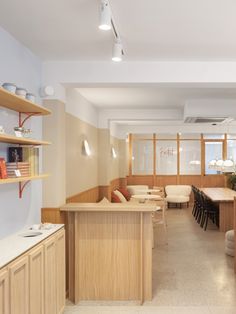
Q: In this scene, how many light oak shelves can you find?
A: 3